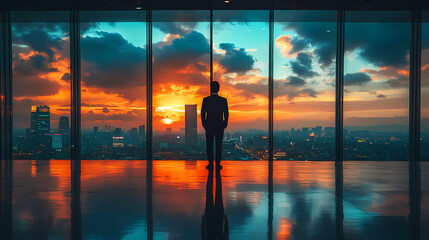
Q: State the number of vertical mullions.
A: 7